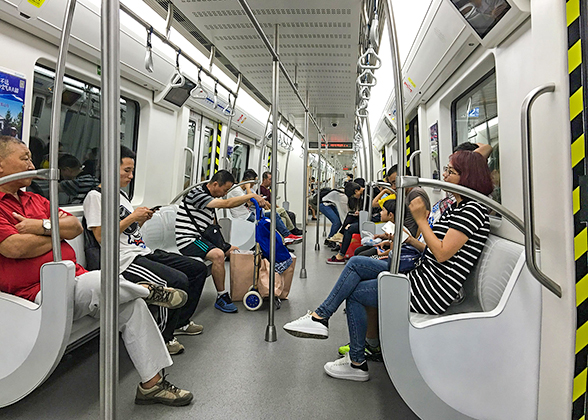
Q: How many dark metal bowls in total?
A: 0